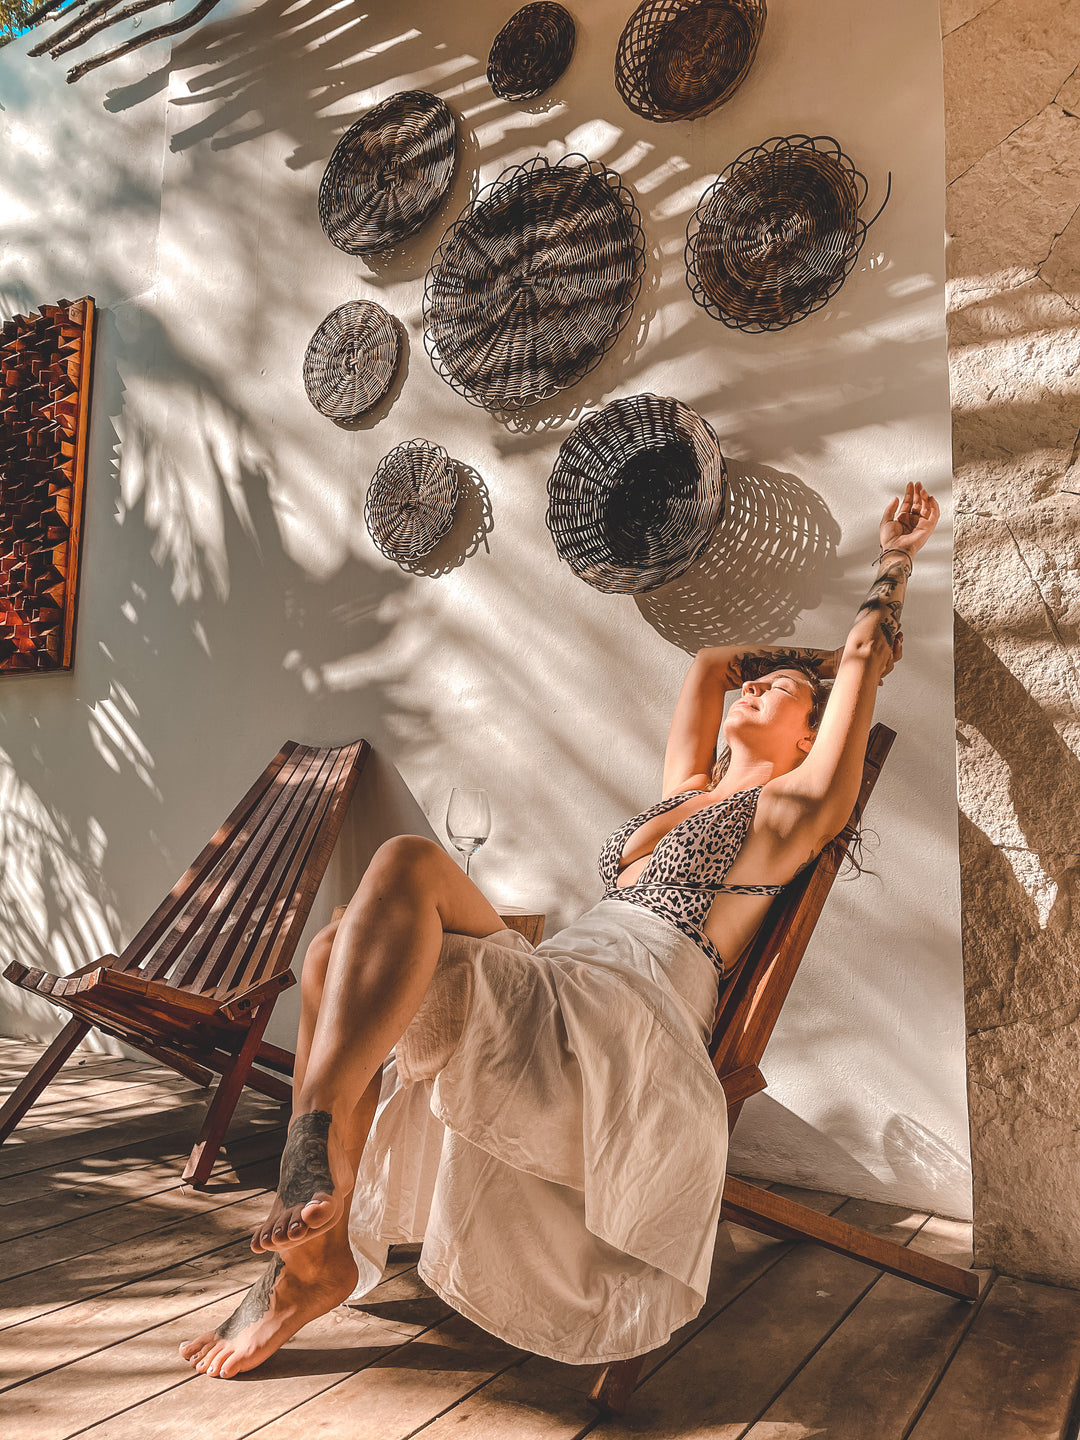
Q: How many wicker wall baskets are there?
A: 8